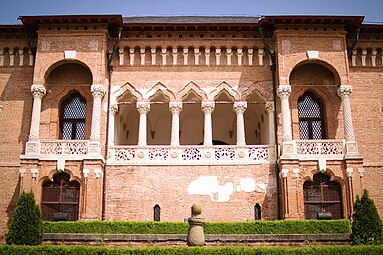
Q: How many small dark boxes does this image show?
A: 2